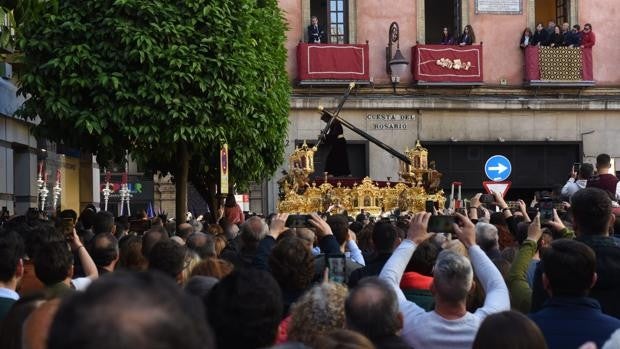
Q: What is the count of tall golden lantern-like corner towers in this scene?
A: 2